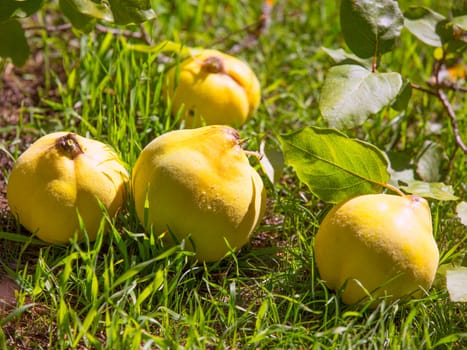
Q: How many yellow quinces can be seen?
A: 4